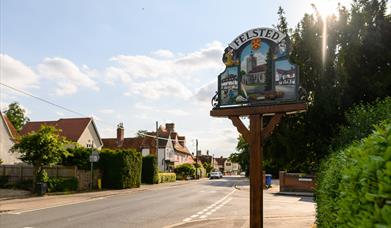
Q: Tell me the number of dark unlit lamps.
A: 0